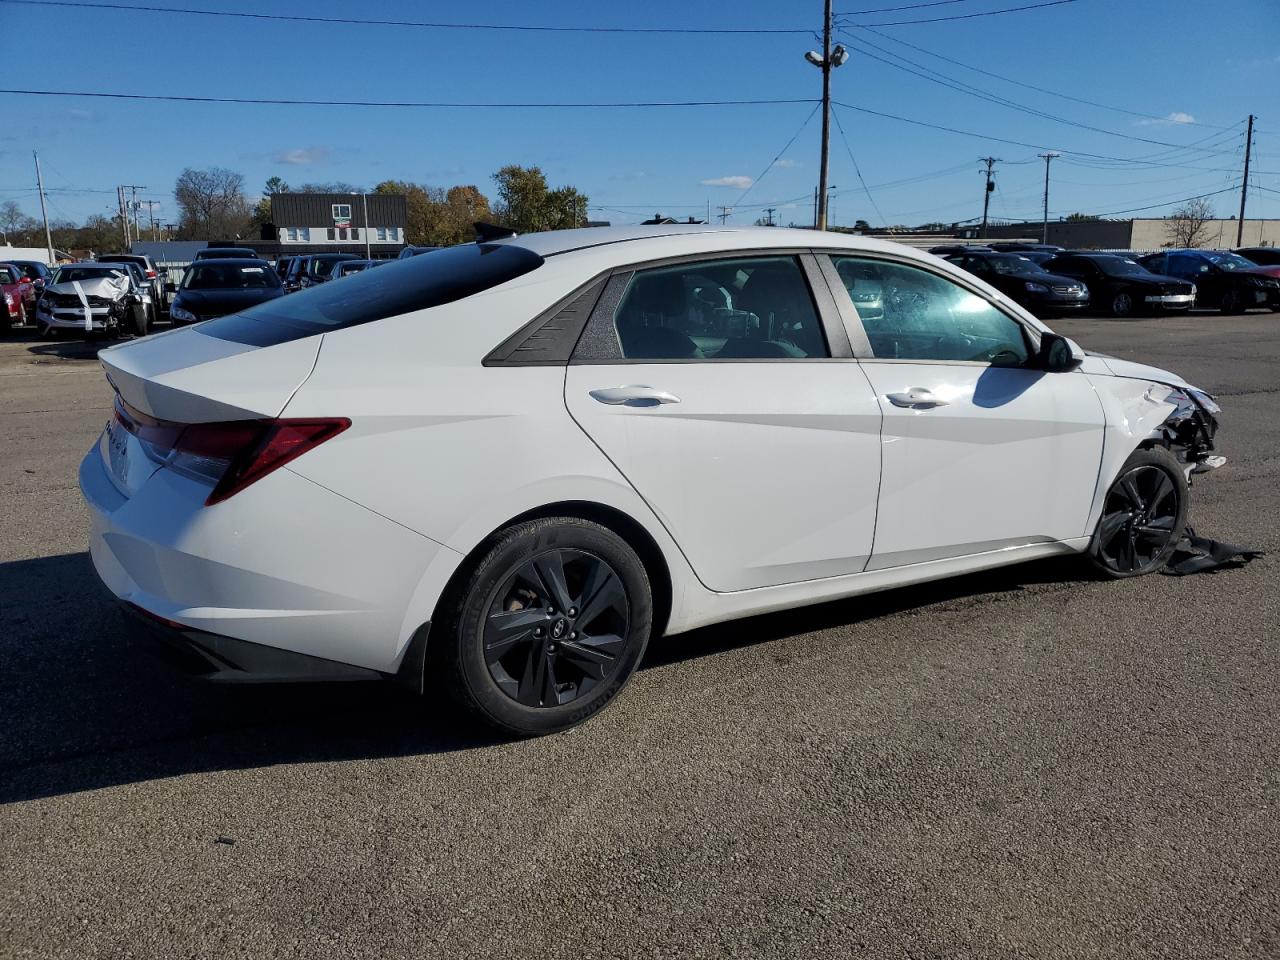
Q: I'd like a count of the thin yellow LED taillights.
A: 0